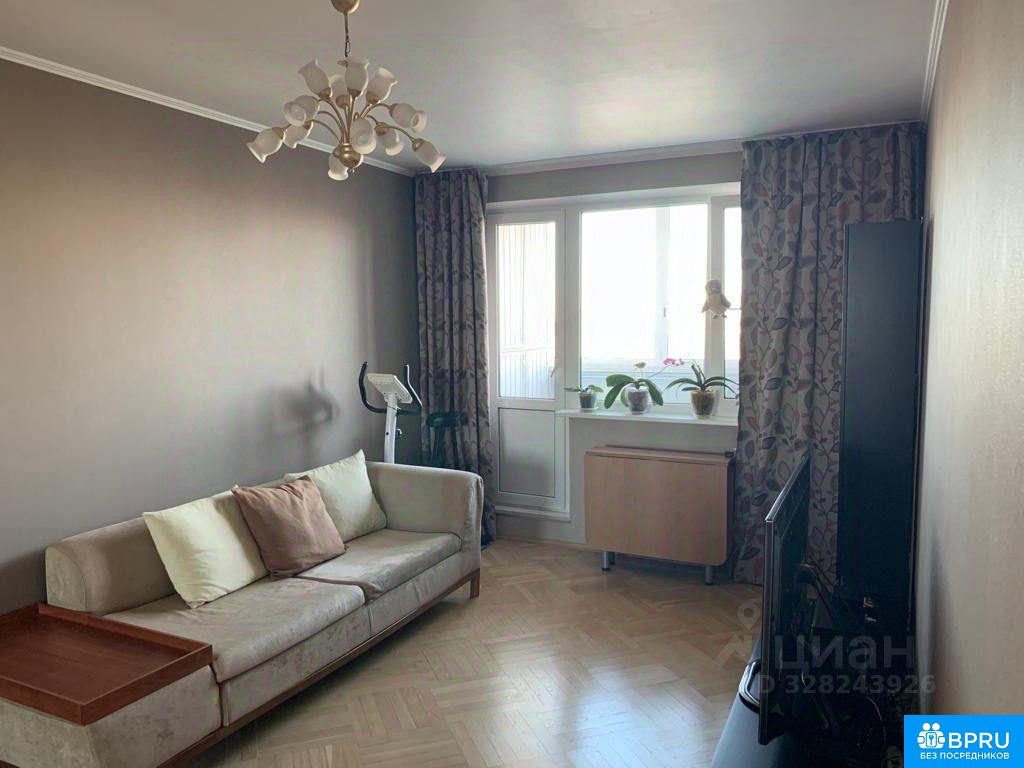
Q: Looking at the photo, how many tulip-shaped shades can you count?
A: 12